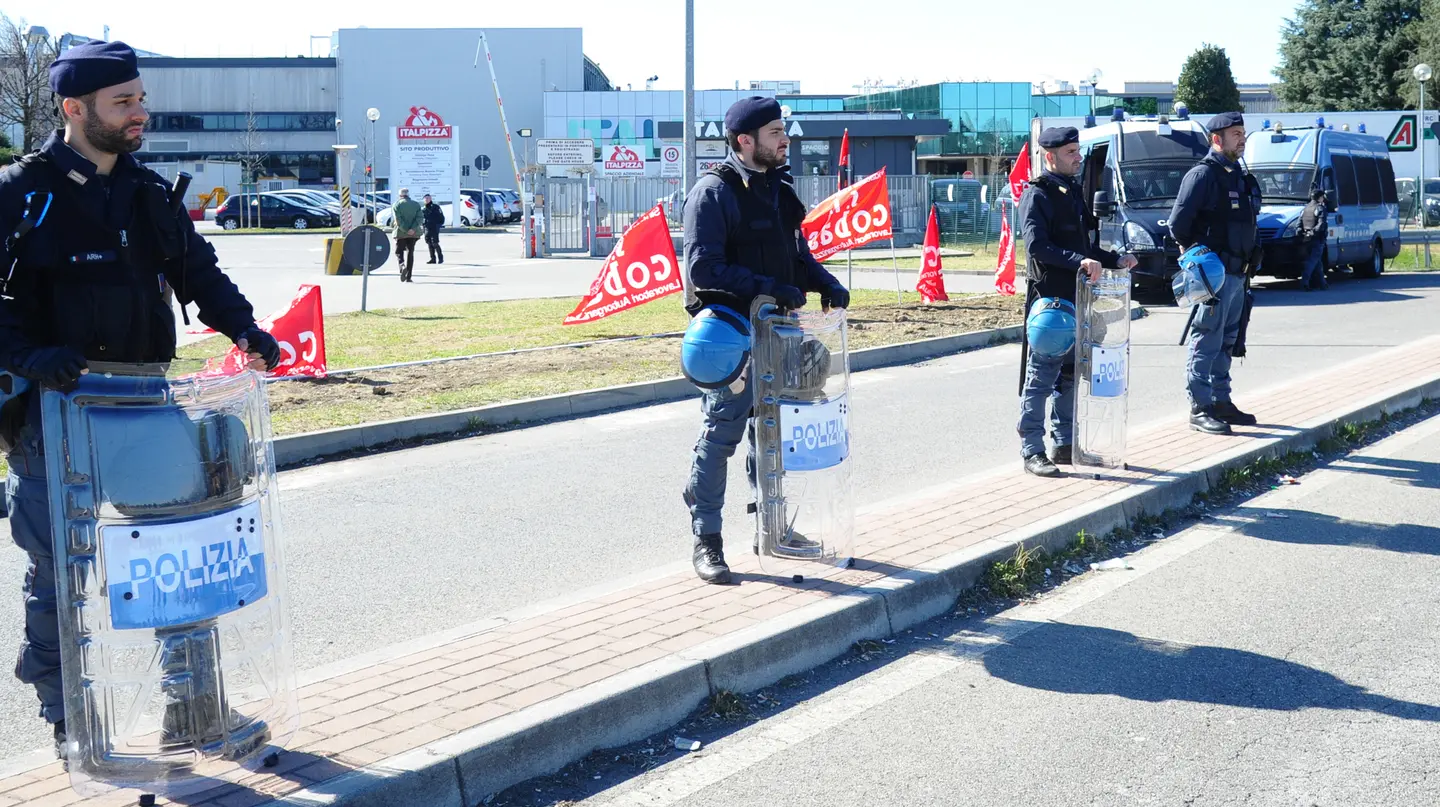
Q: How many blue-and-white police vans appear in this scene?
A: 2